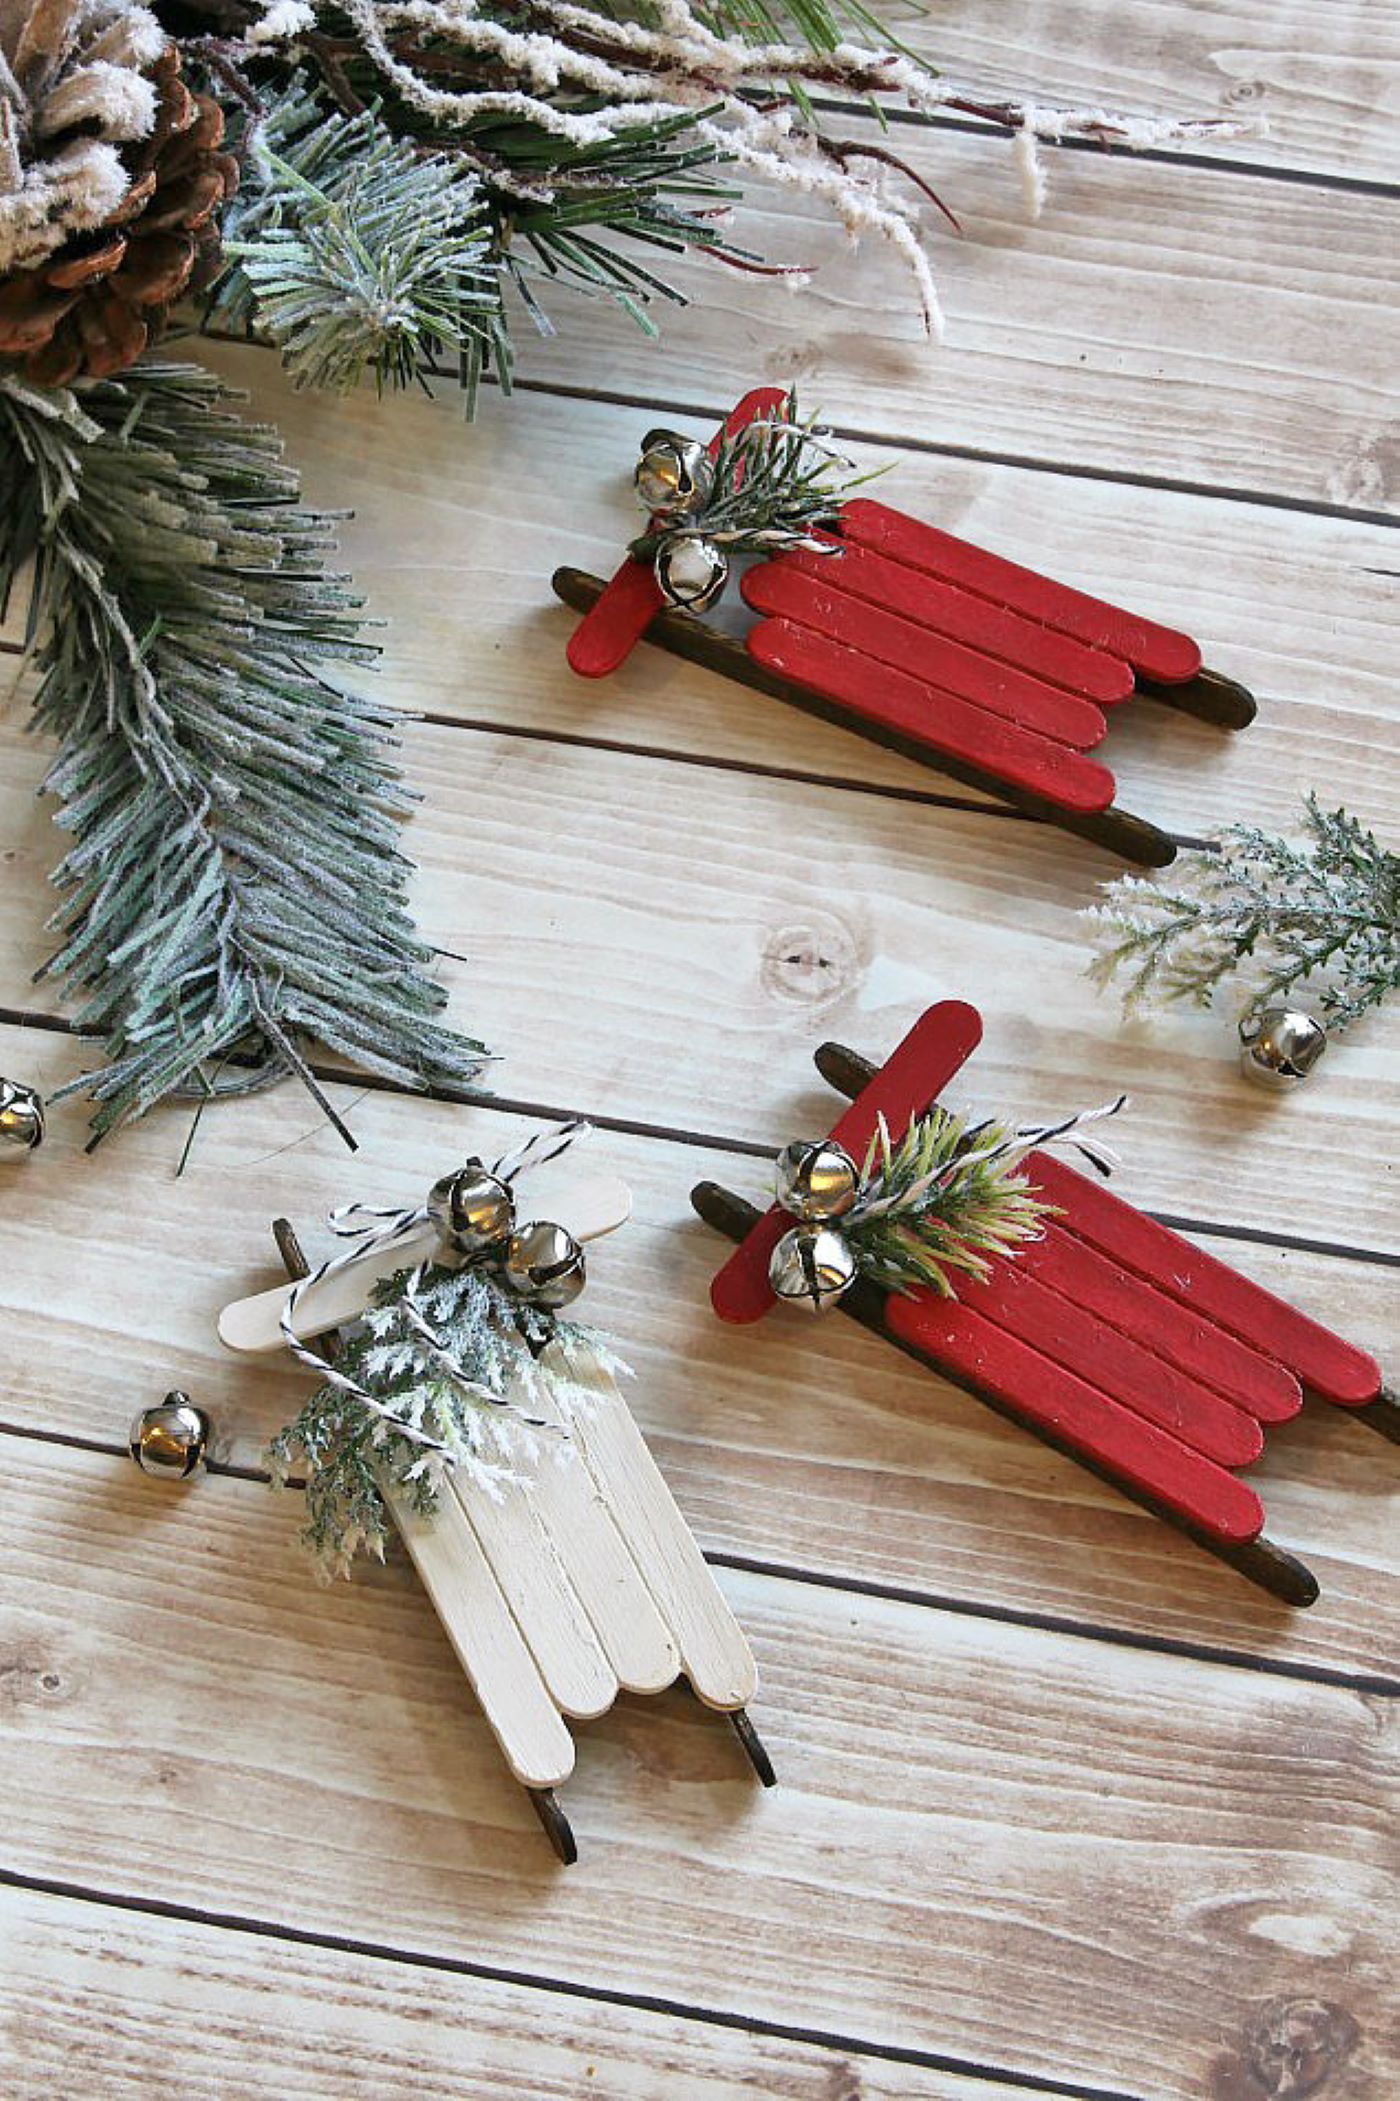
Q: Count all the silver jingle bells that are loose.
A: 3